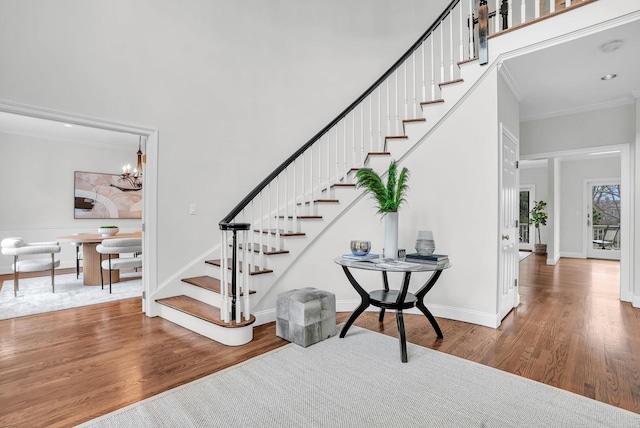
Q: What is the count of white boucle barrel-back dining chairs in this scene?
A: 3